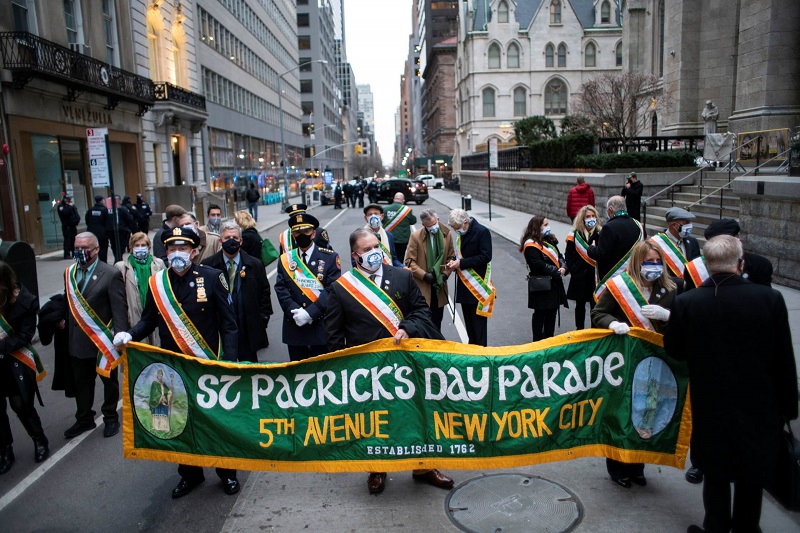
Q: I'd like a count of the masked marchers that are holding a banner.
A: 3